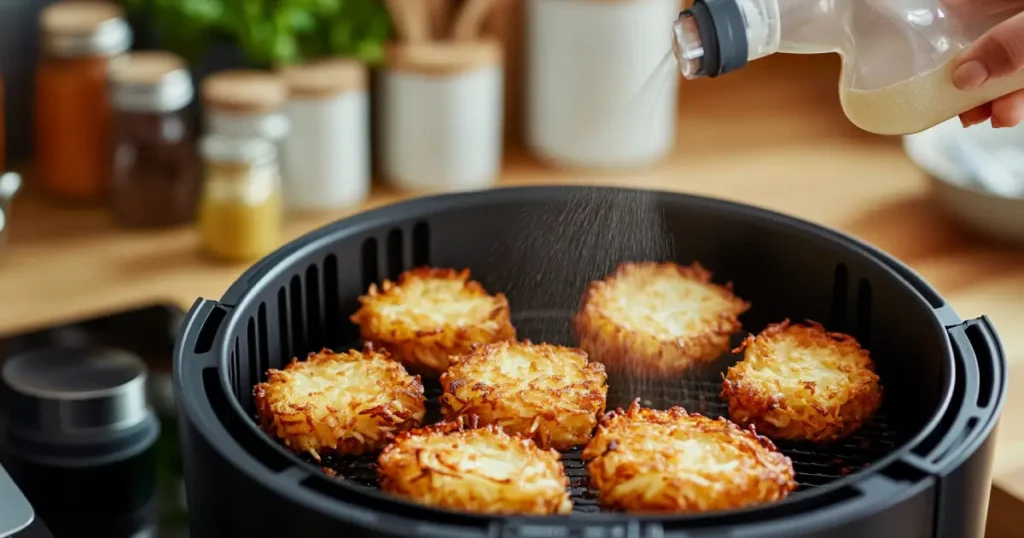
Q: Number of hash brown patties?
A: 7